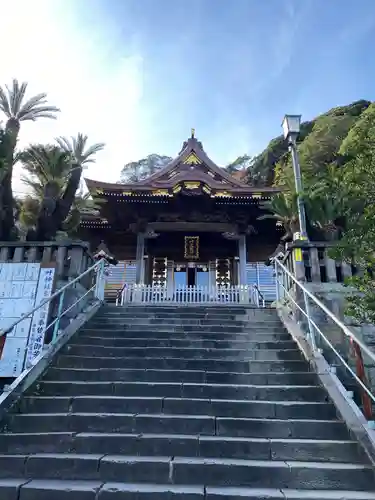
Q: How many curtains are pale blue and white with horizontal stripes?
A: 2